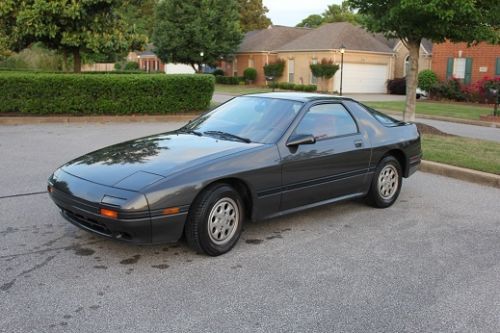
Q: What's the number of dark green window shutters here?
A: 3